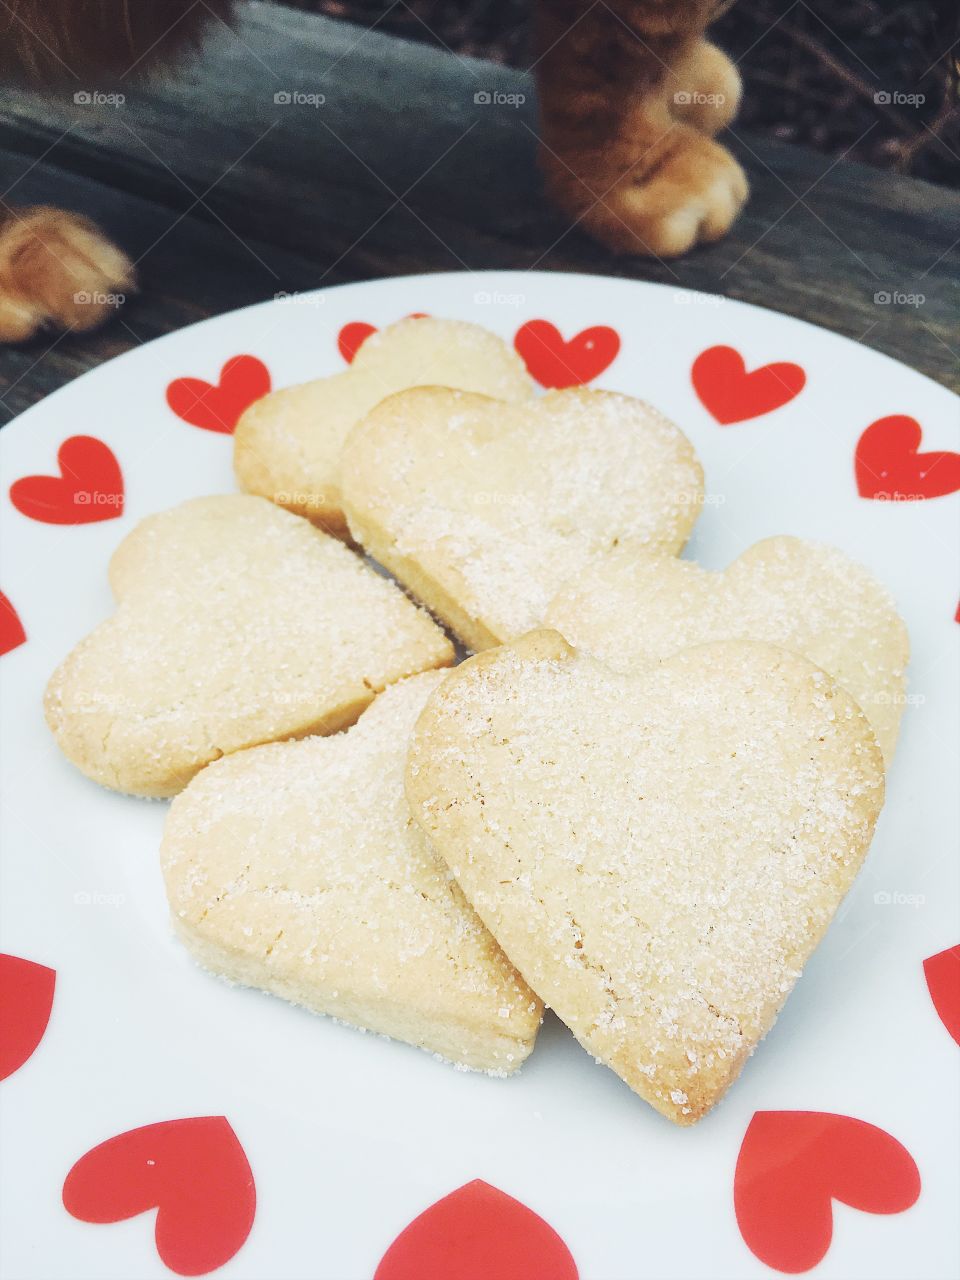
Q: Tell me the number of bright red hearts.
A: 13